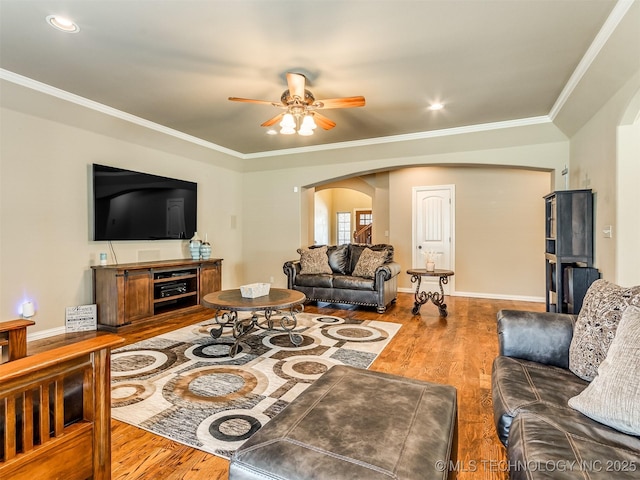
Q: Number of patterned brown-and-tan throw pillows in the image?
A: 3